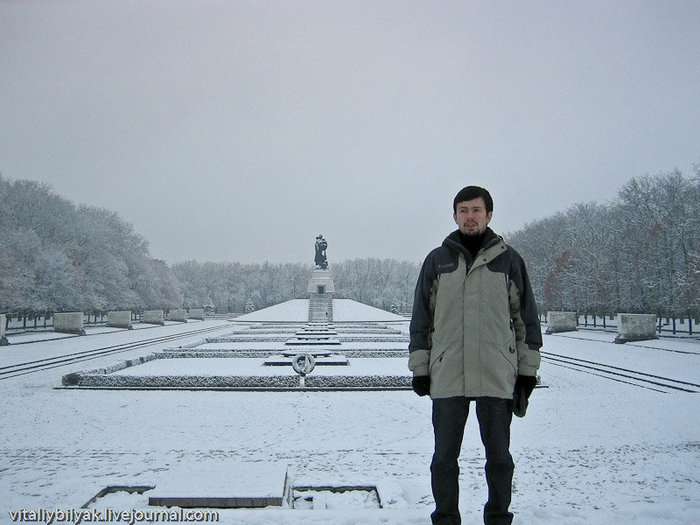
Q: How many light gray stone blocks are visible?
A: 8